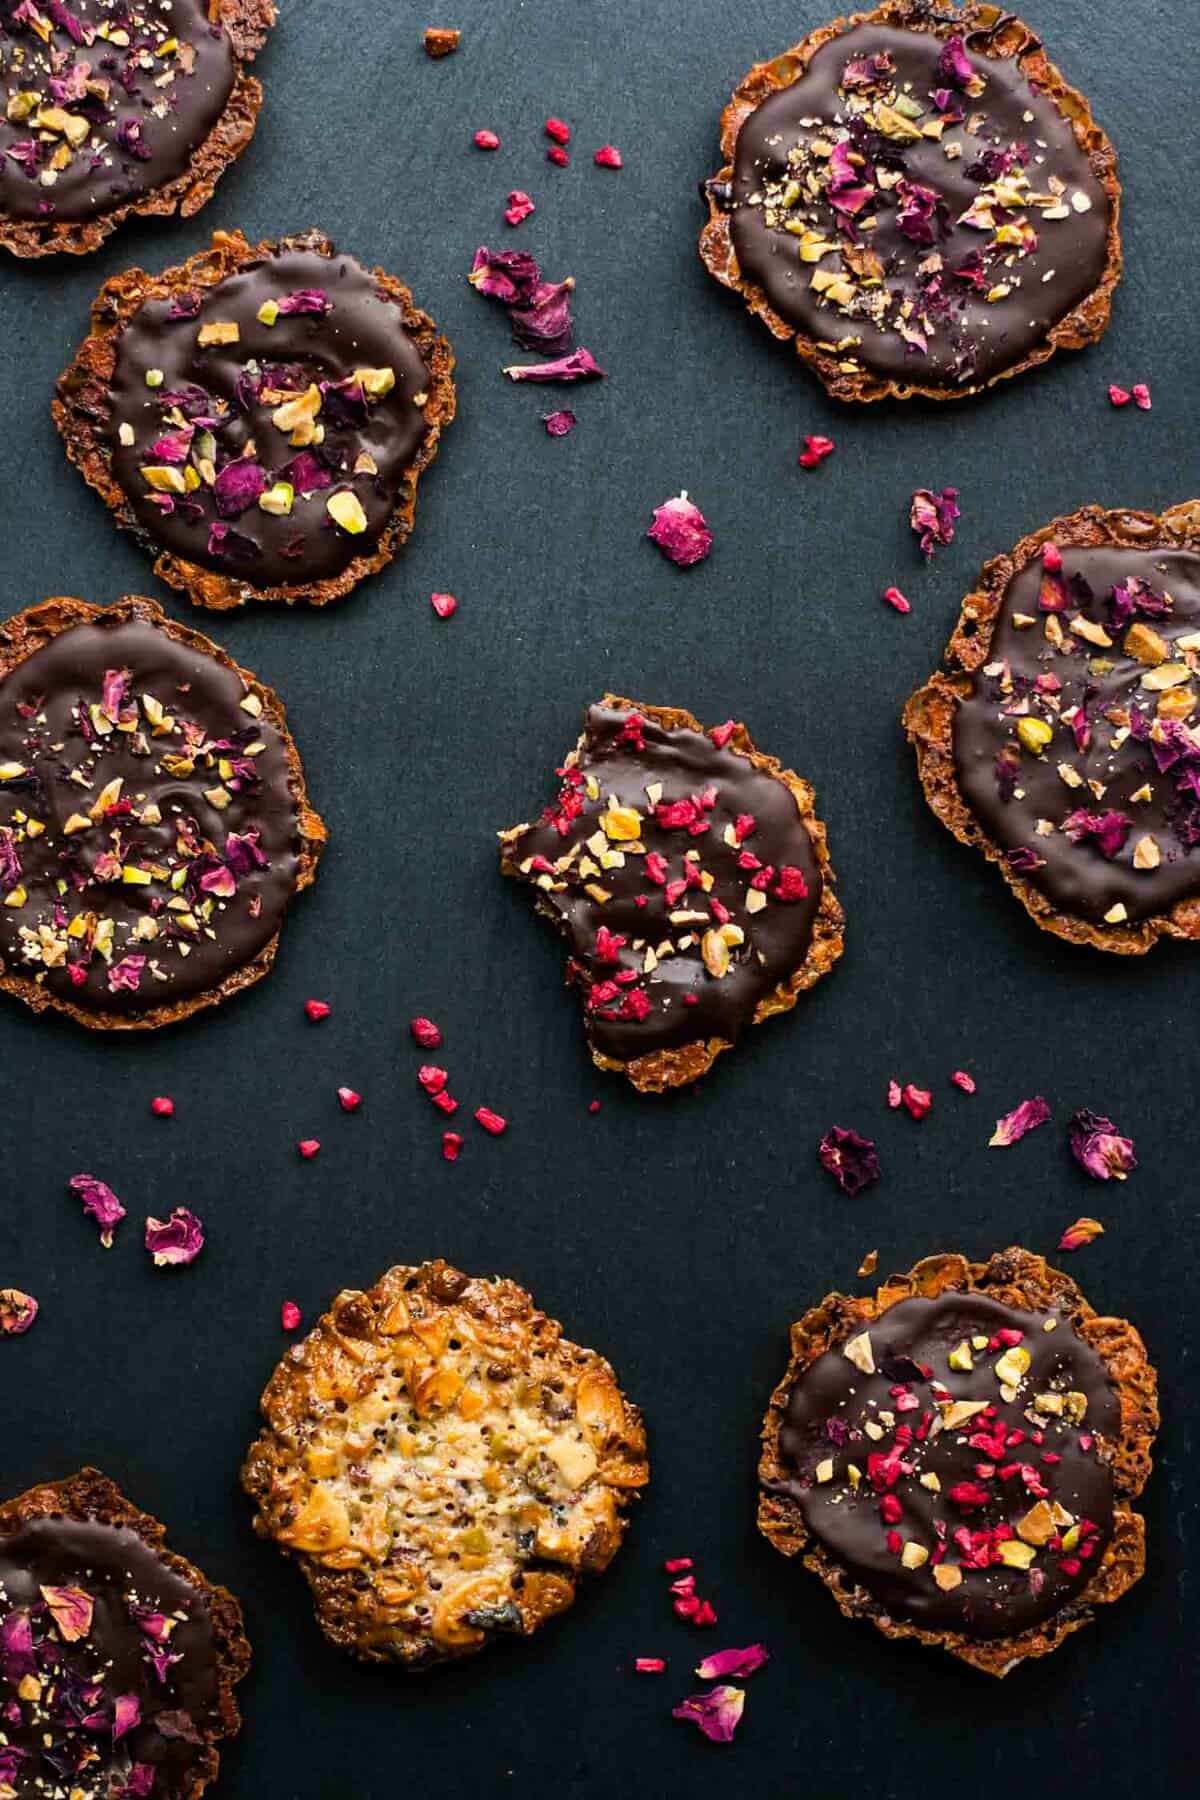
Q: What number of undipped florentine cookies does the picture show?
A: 1